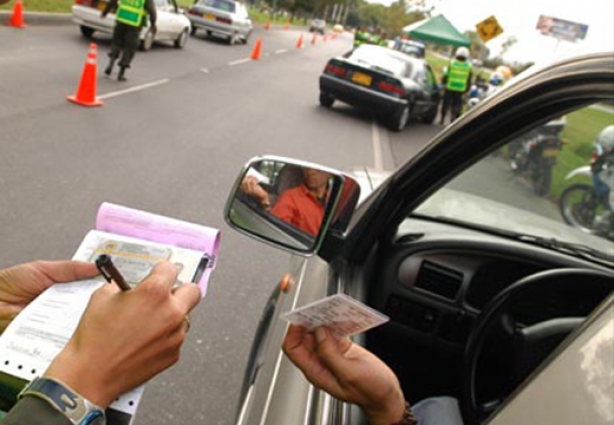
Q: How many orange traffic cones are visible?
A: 9